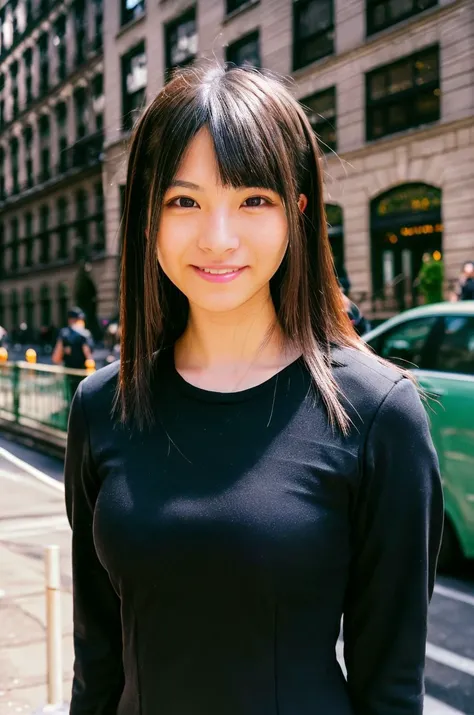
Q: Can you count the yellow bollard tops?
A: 3